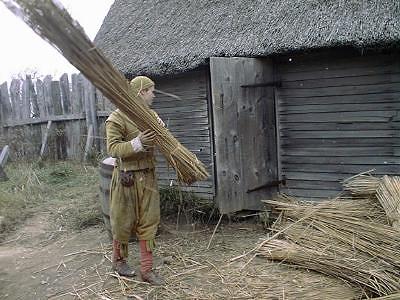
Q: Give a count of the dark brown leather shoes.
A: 2